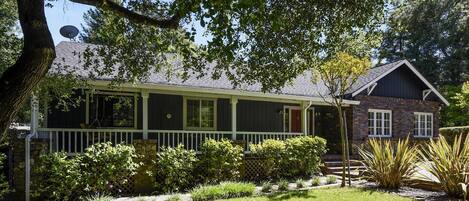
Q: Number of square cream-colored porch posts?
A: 4